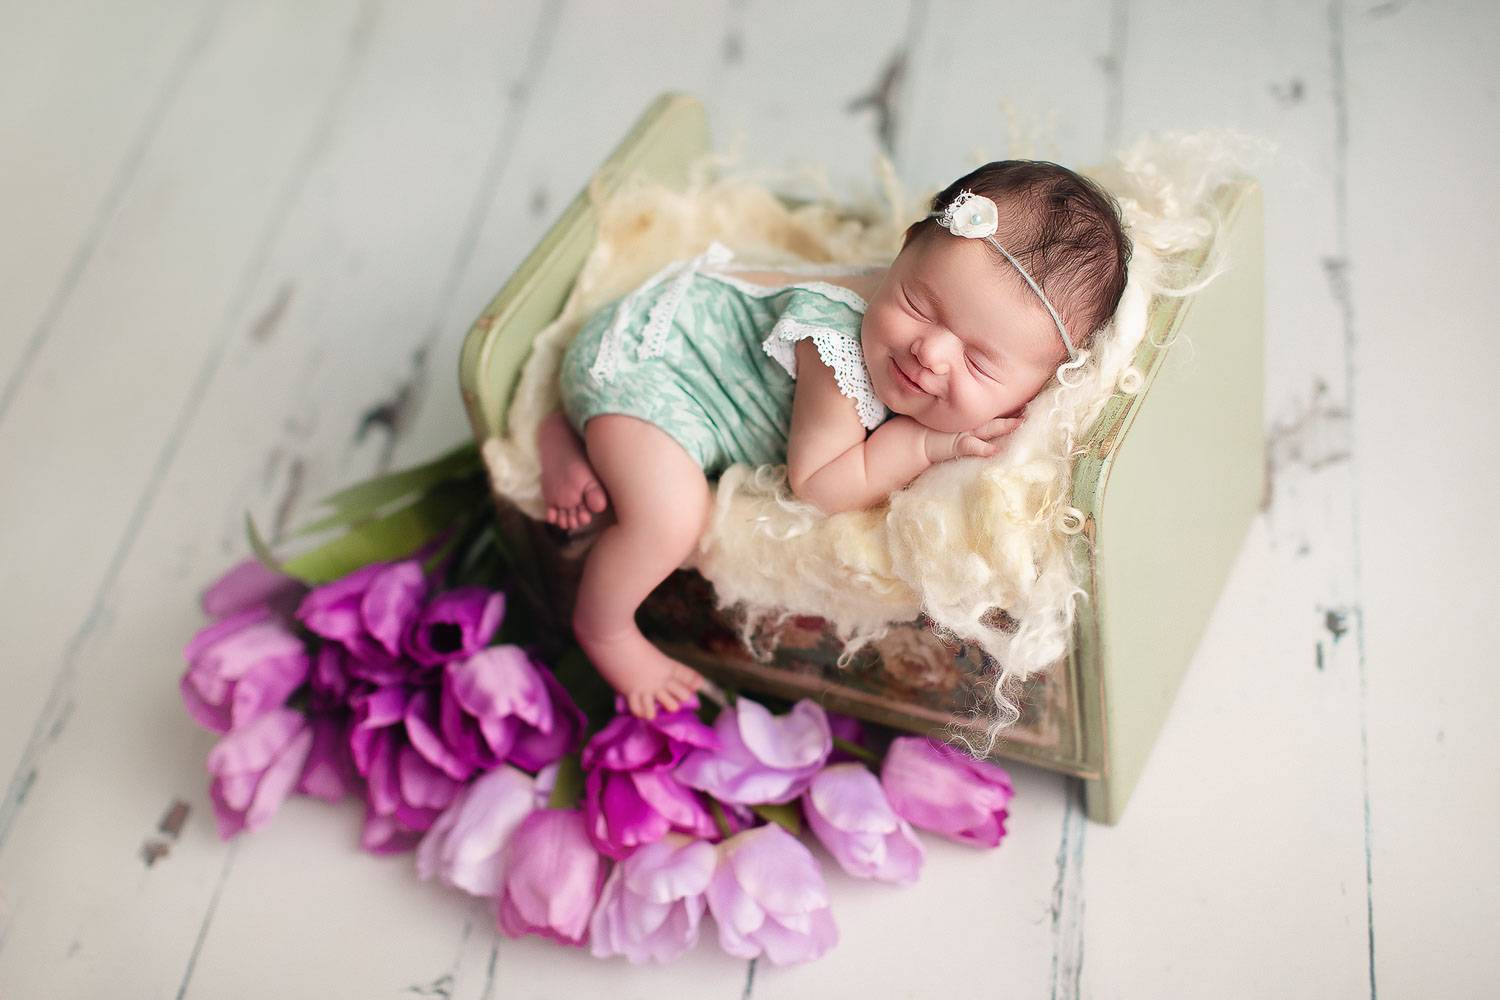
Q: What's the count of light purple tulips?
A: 5